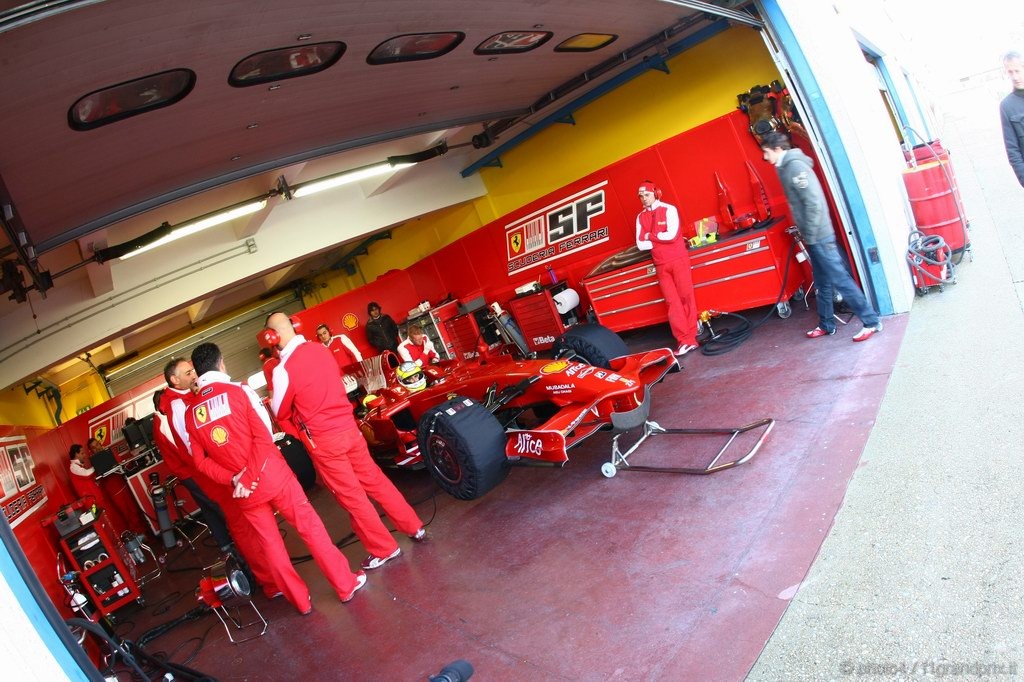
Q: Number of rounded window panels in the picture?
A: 5